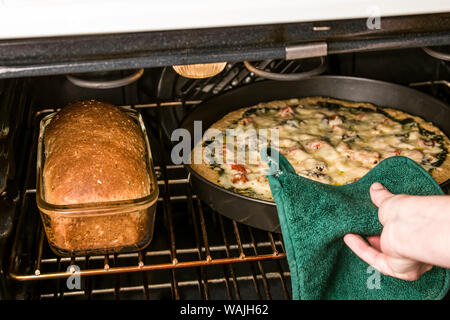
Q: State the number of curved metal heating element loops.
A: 3